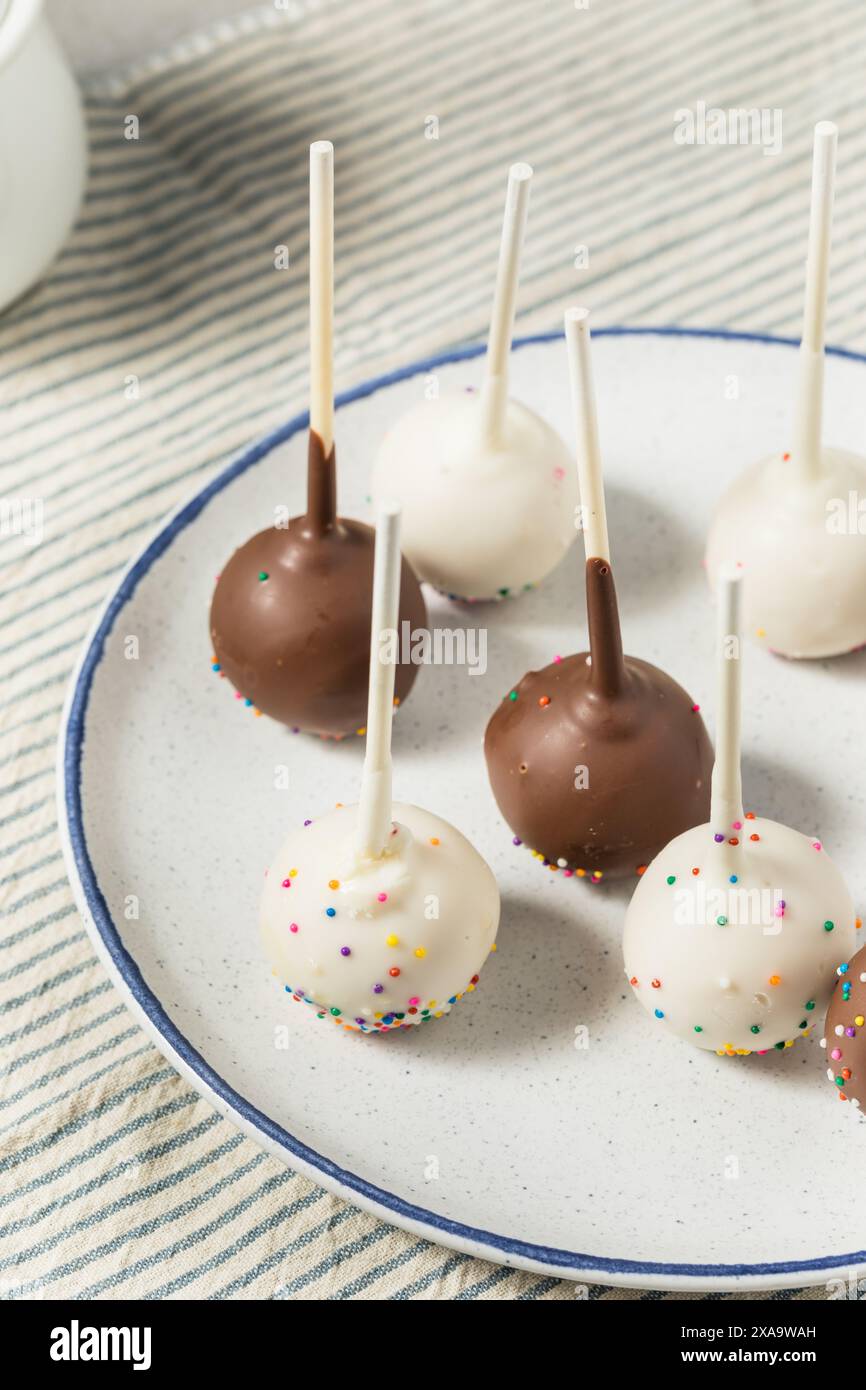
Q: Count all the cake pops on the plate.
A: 7